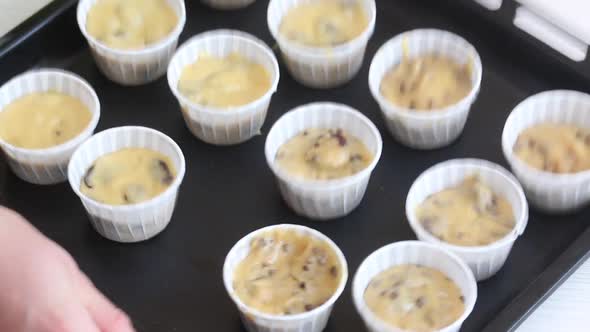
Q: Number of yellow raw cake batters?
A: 11